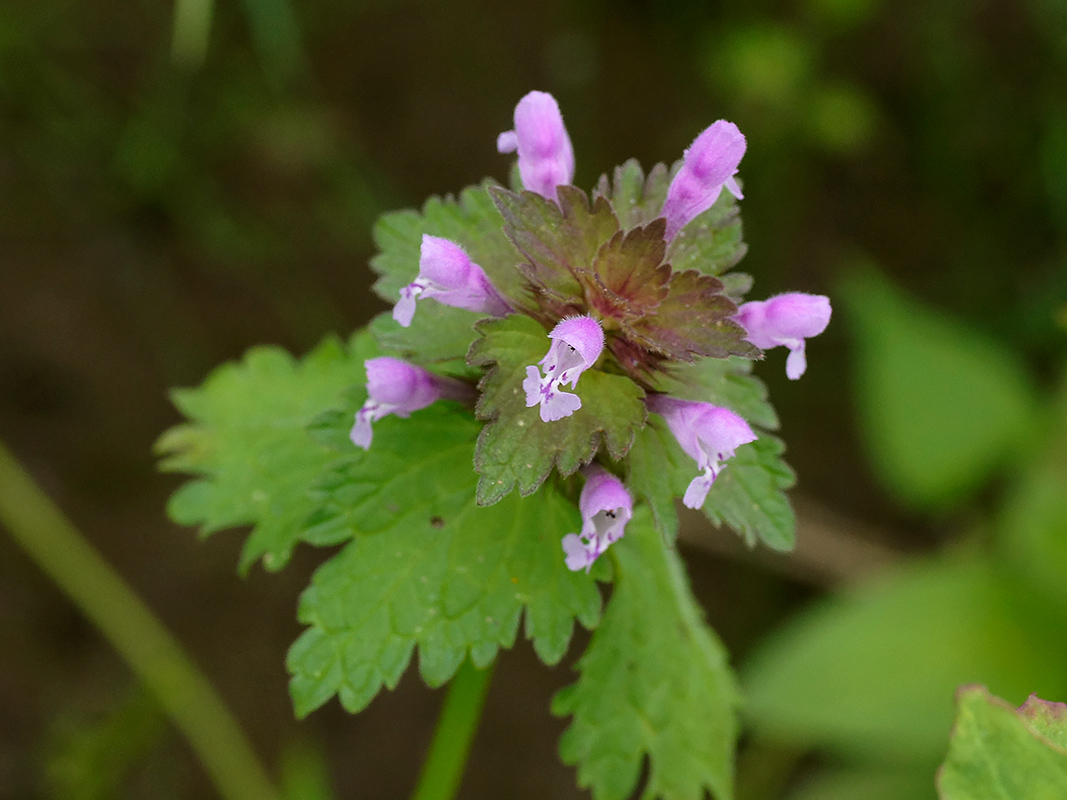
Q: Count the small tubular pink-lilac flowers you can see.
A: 8